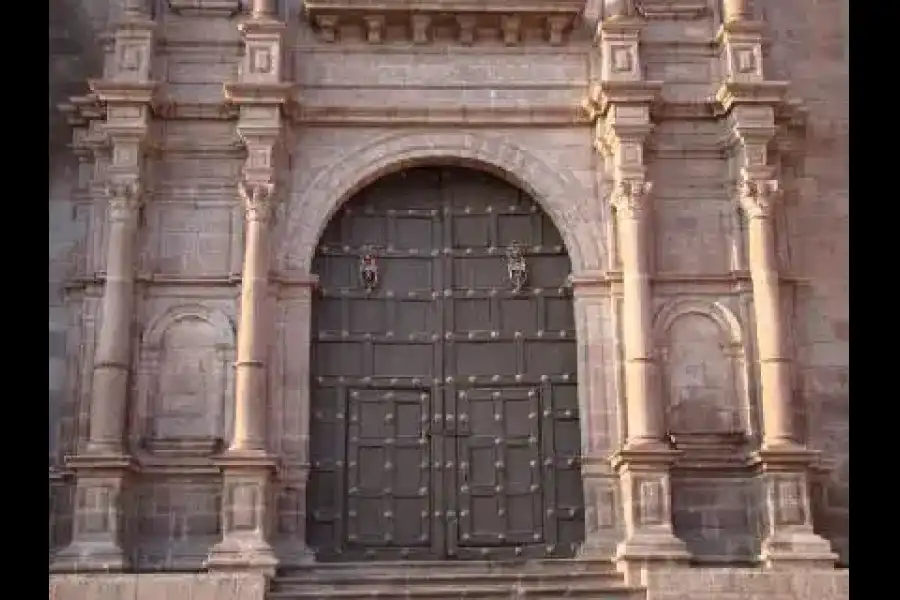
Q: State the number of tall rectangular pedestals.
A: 4